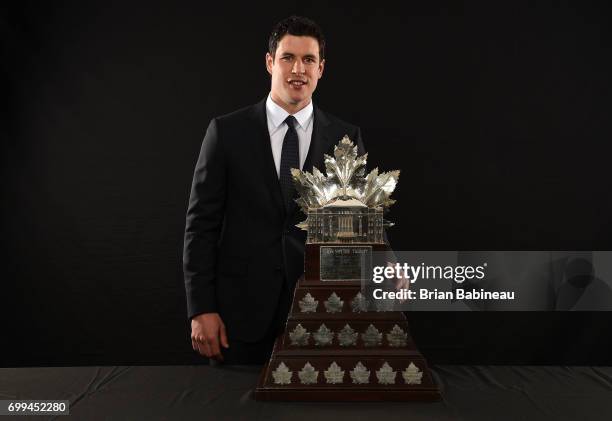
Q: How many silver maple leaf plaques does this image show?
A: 15